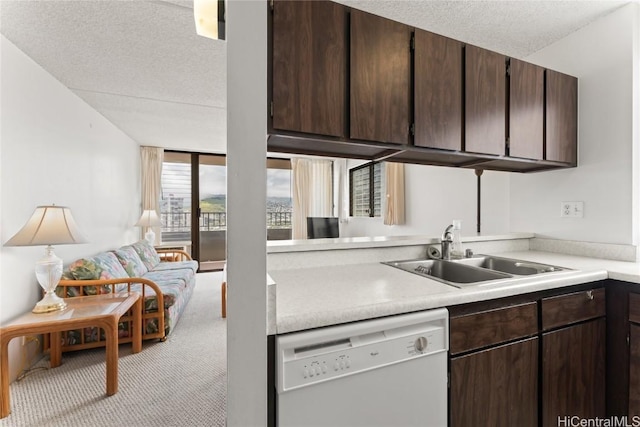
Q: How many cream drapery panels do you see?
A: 3